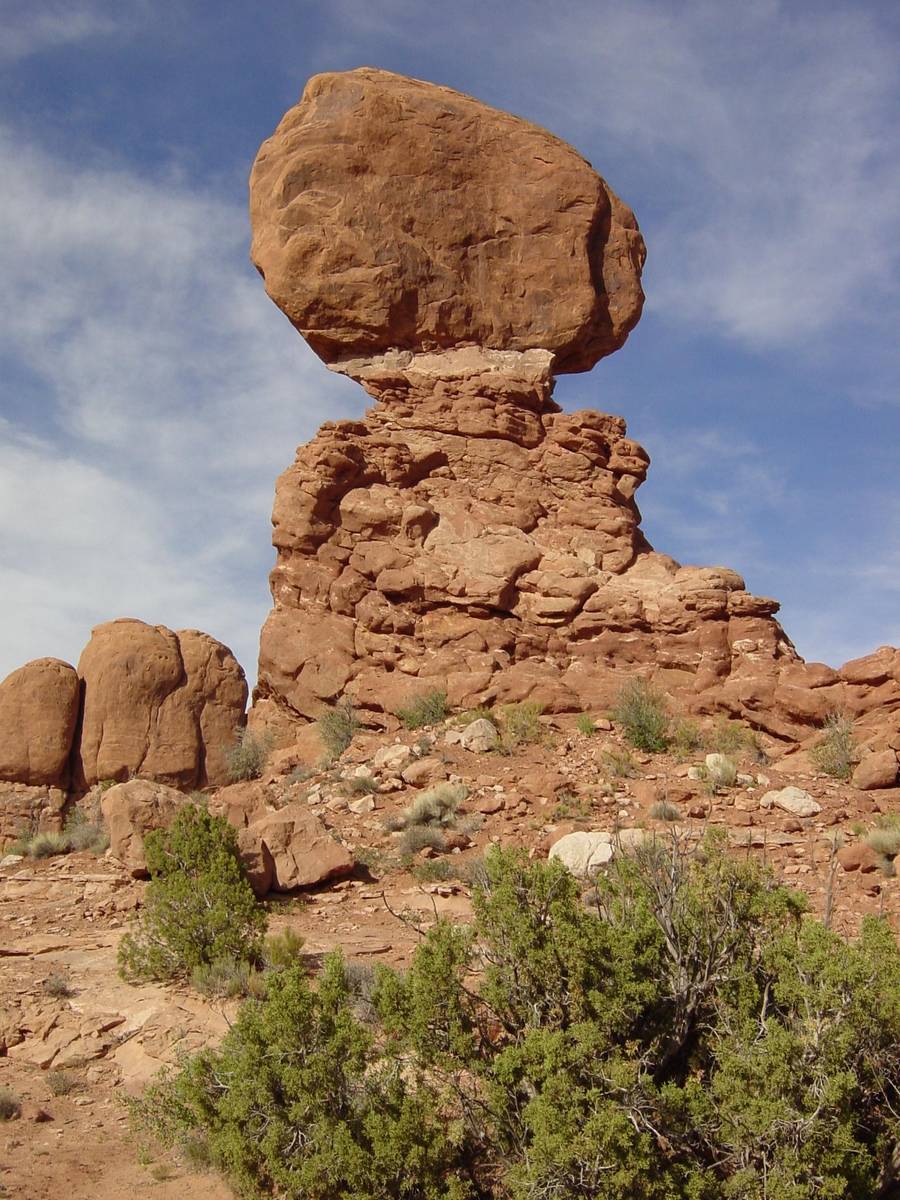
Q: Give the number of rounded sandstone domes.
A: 3